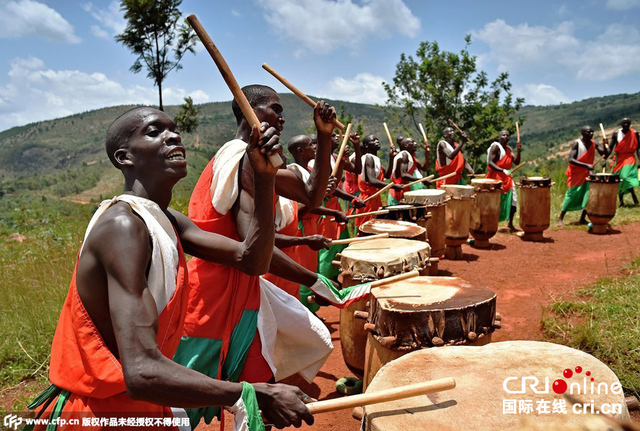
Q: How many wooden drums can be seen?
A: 10